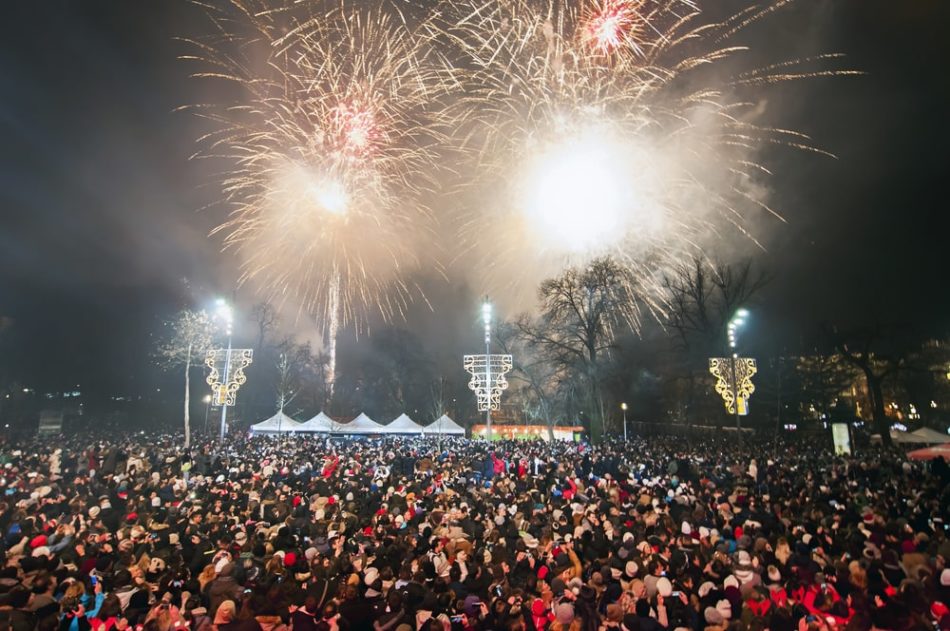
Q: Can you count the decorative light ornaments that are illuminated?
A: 3